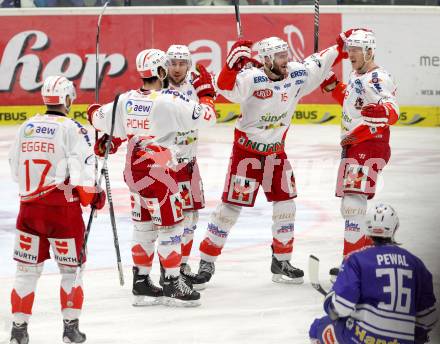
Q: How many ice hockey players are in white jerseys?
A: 5